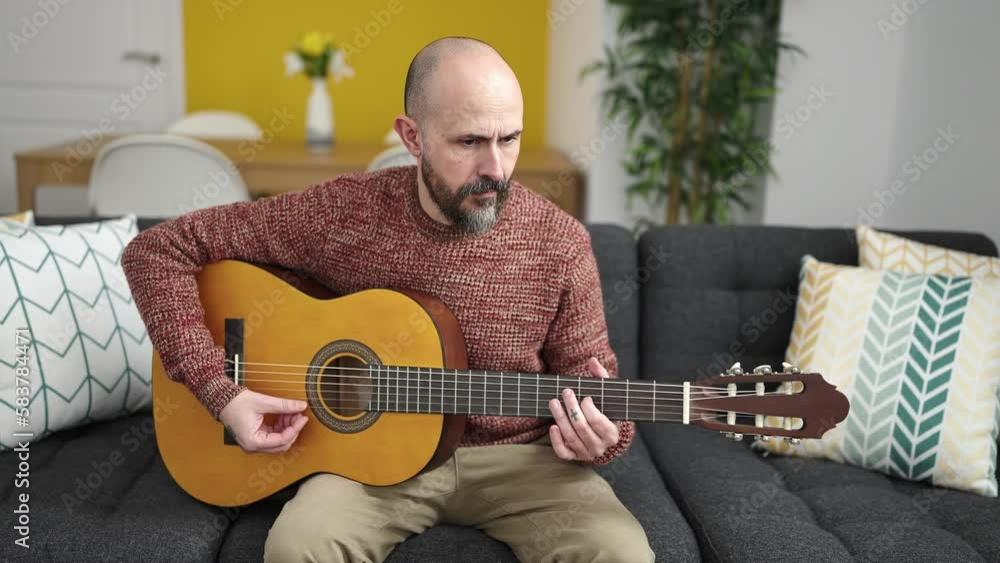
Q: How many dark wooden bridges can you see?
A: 1